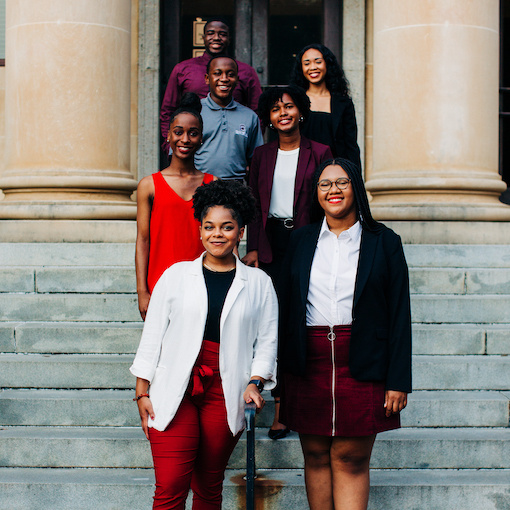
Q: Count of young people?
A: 7